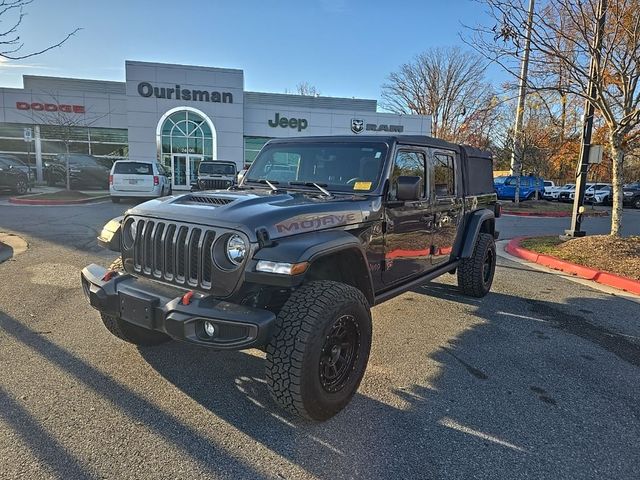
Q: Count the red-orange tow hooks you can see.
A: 2